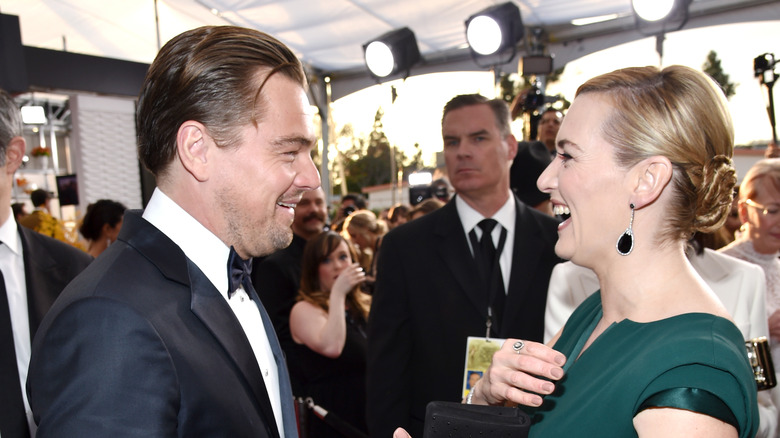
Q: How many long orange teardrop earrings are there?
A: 0